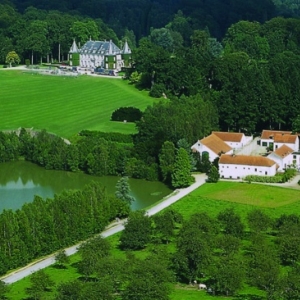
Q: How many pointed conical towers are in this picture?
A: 3